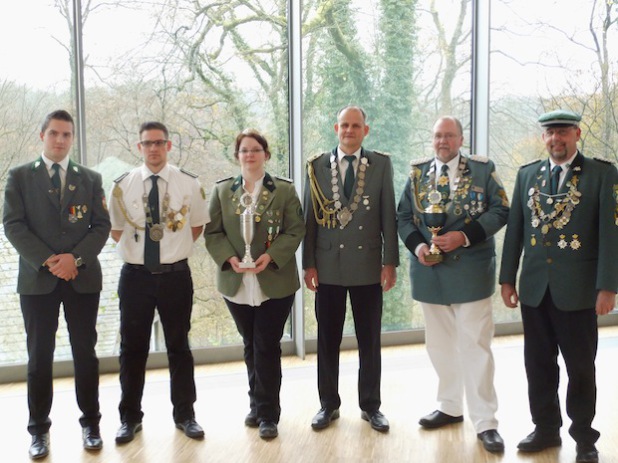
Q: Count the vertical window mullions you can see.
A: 3